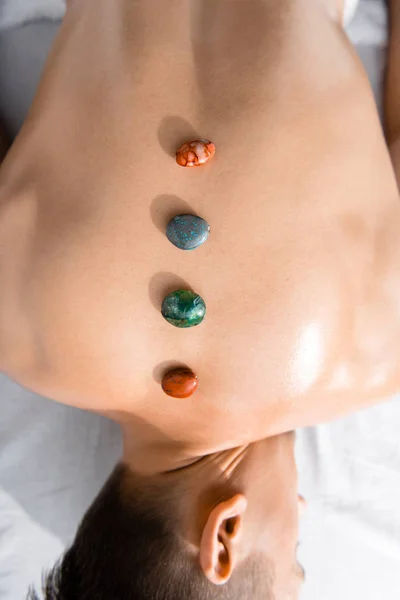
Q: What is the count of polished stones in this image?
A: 4